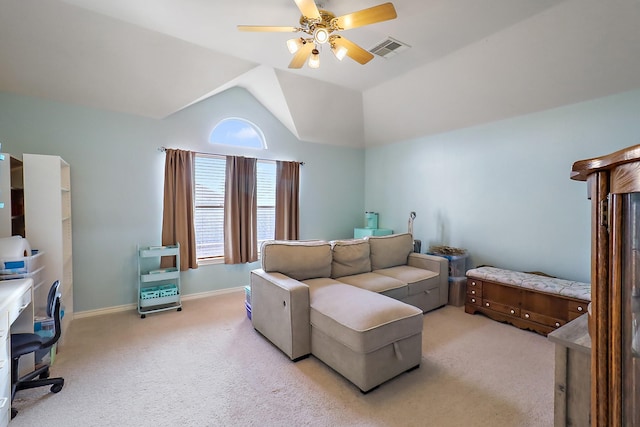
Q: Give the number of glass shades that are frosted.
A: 4